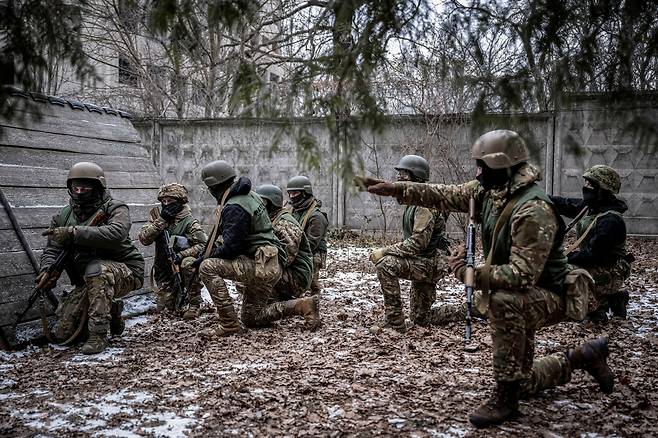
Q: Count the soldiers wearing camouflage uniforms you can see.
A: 8